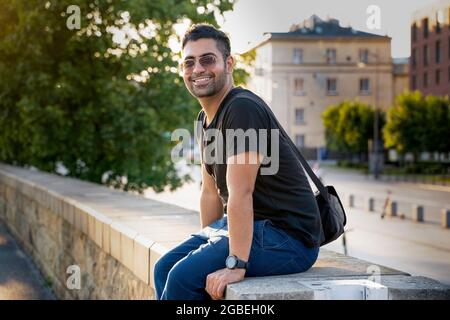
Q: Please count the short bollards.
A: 5